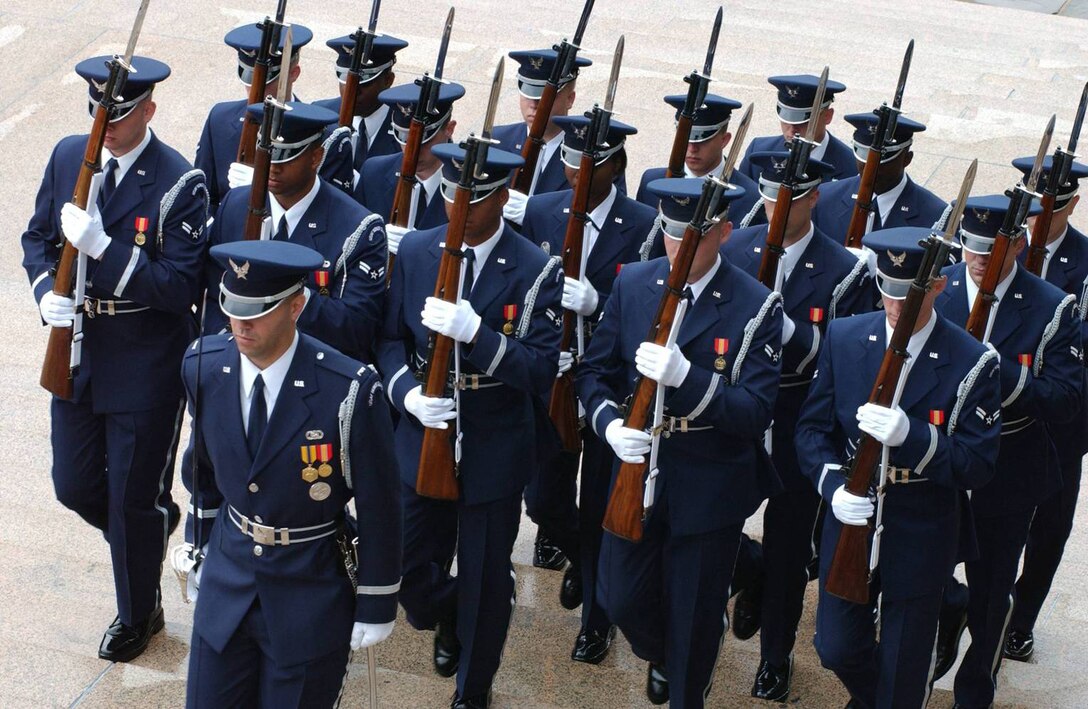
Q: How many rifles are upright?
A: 15